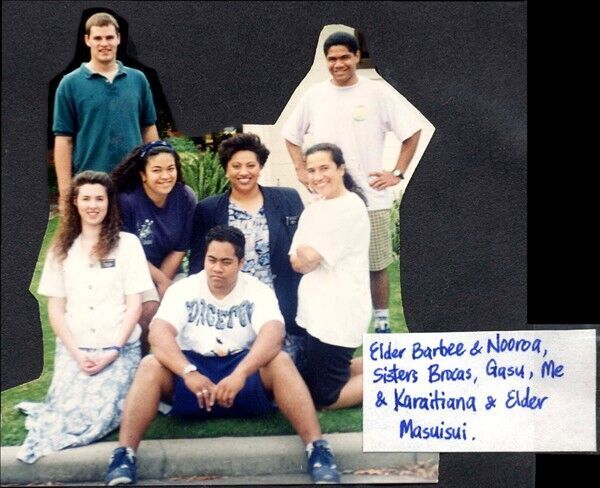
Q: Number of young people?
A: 7